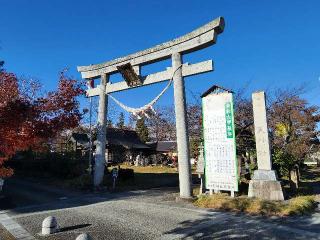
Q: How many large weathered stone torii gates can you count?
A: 1